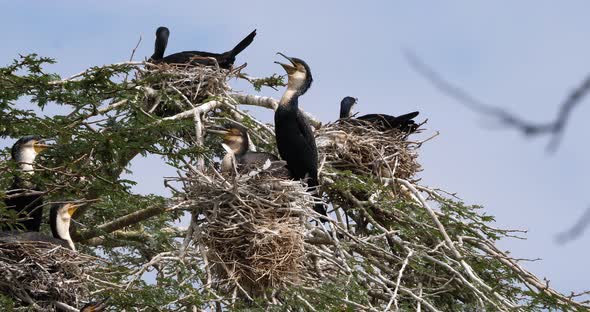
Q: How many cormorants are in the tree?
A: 6